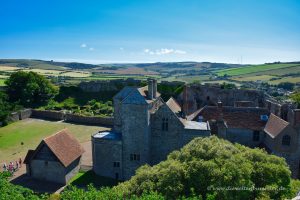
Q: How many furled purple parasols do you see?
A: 0